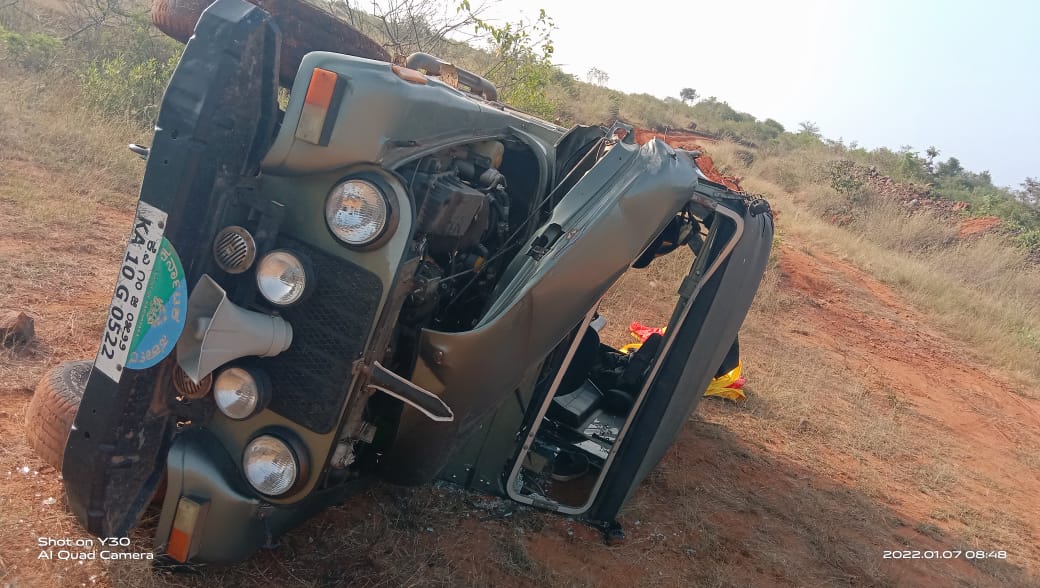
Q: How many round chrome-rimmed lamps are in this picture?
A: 4